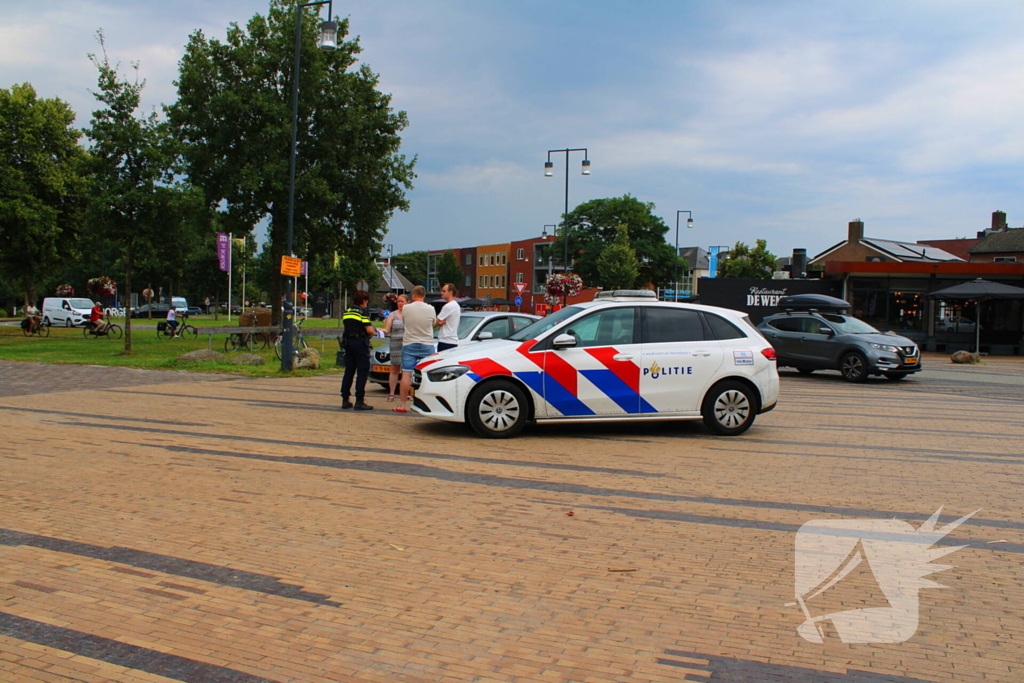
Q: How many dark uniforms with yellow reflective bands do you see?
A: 1